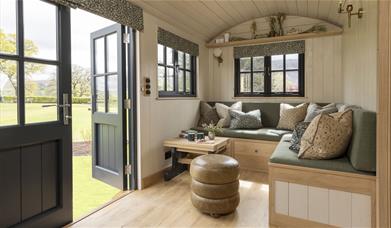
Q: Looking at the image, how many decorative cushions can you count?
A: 7